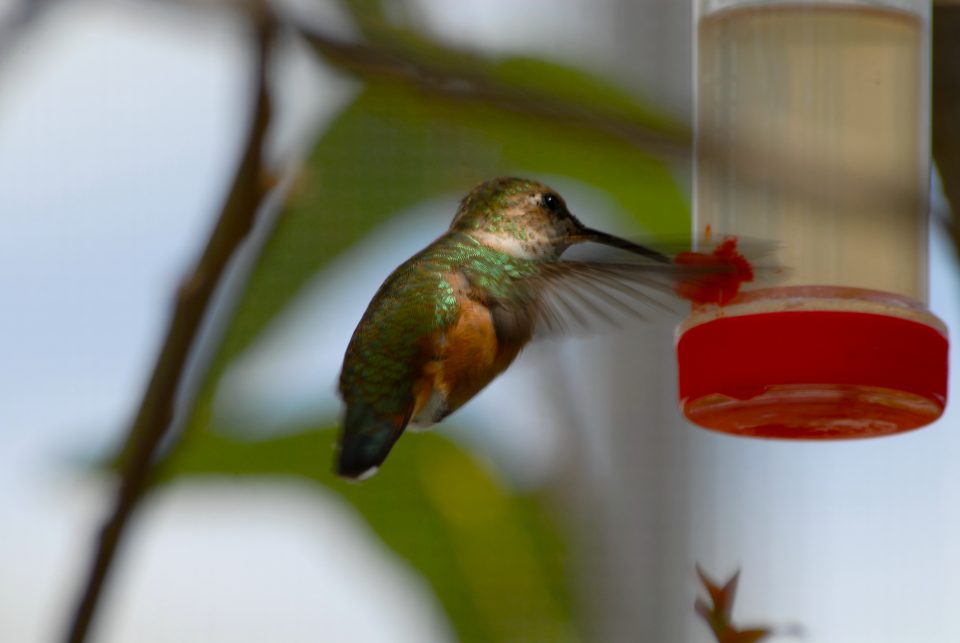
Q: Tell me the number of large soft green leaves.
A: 2